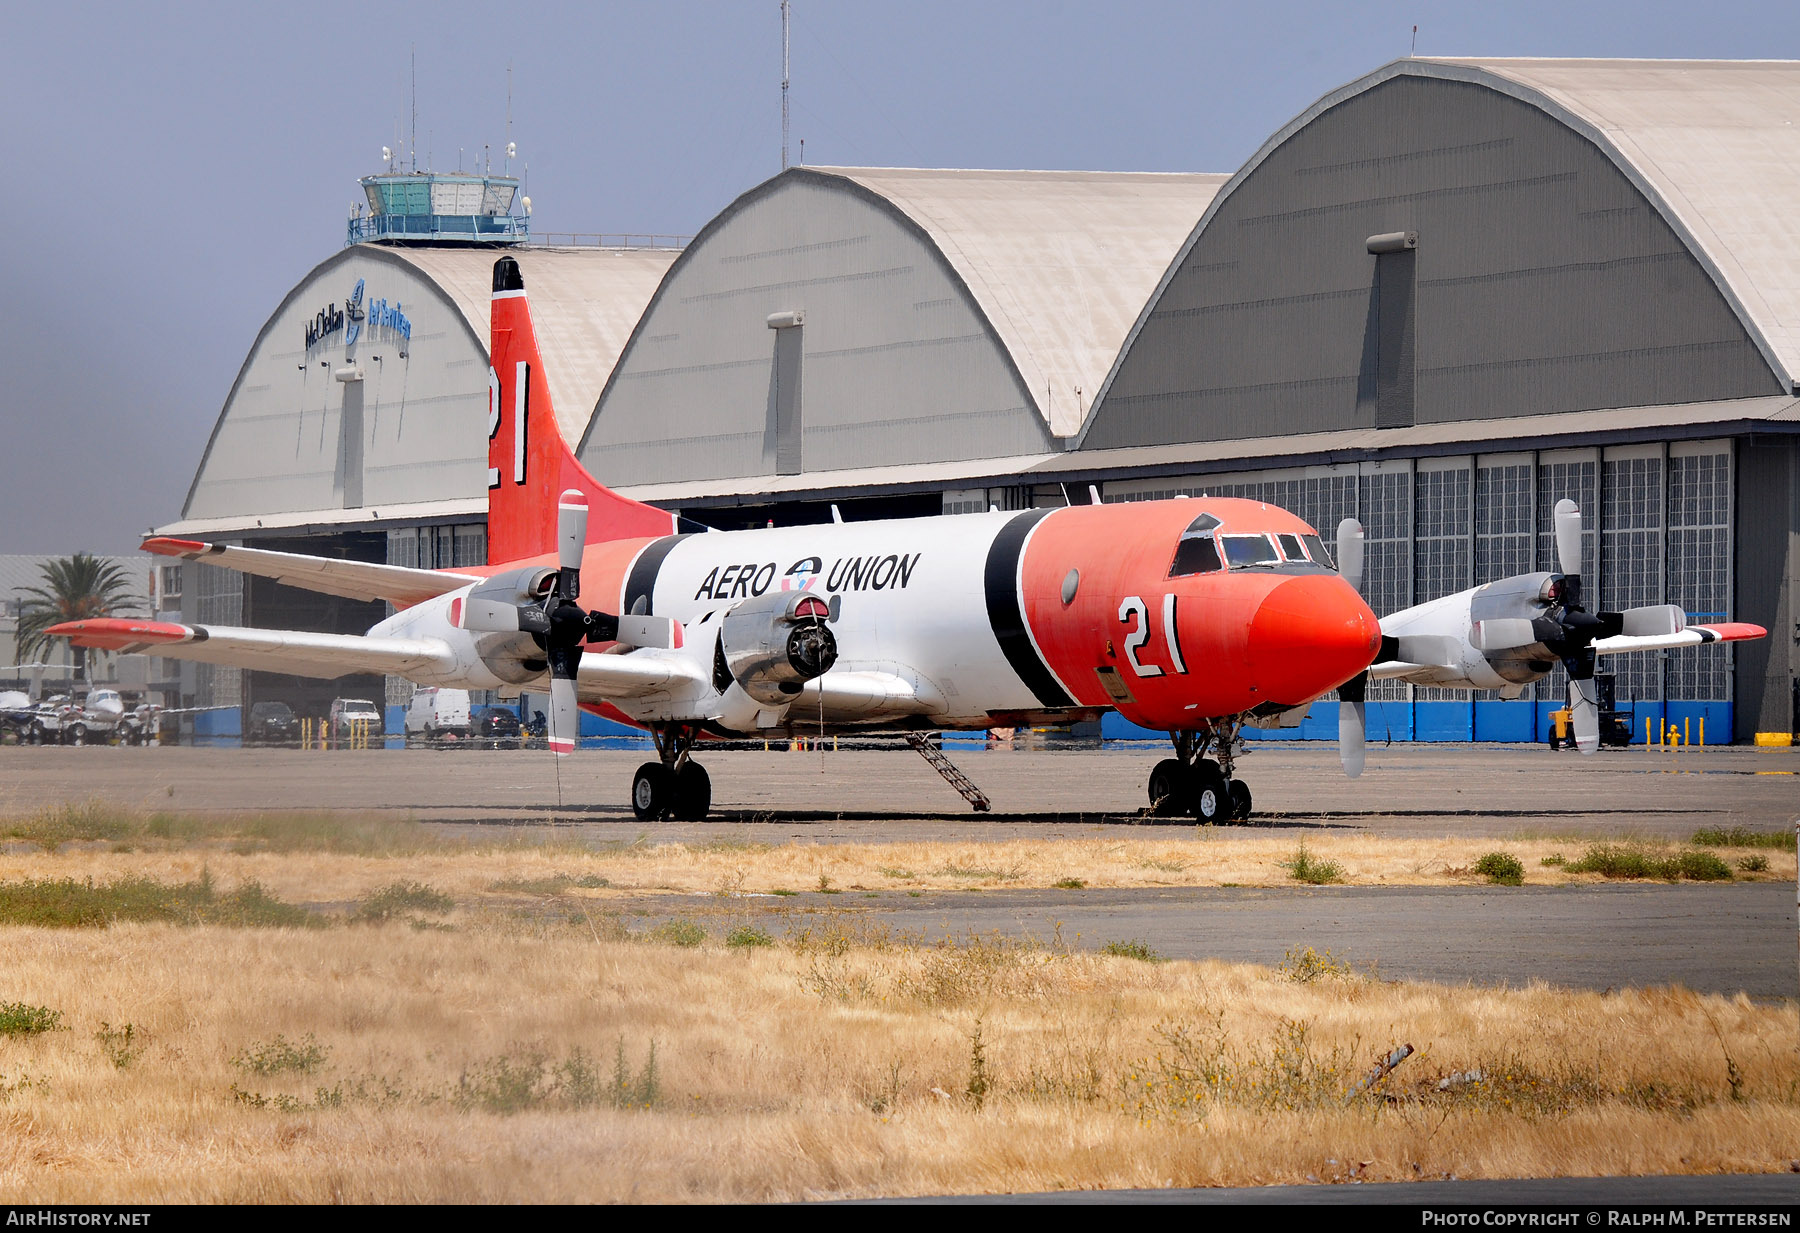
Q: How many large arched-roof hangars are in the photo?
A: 3